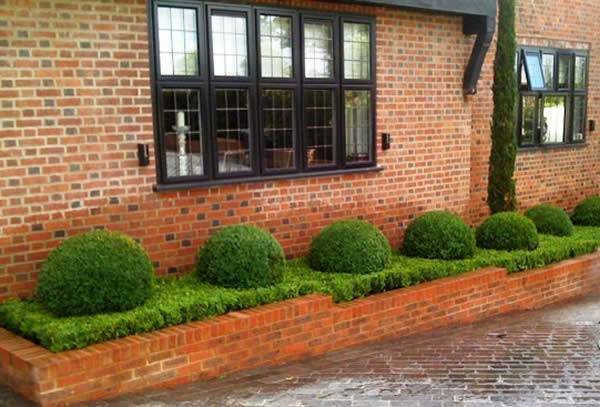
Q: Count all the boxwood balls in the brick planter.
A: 7